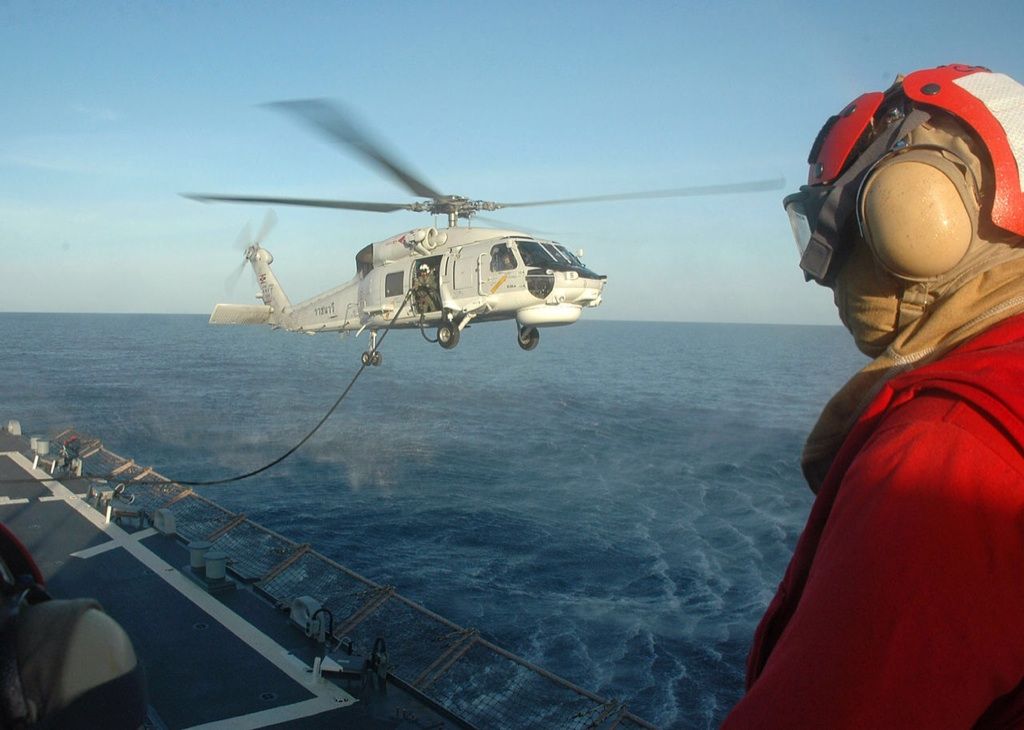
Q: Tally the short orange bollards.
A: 0